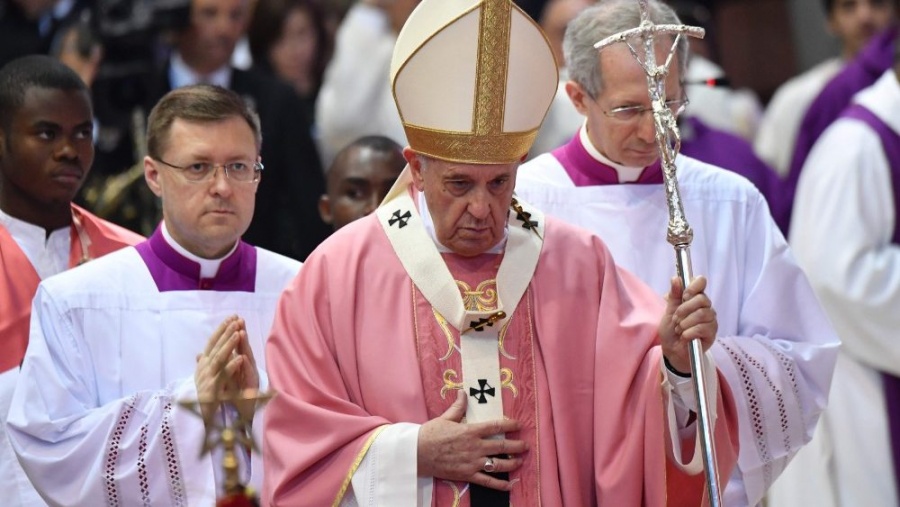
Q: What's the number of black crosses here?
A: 4